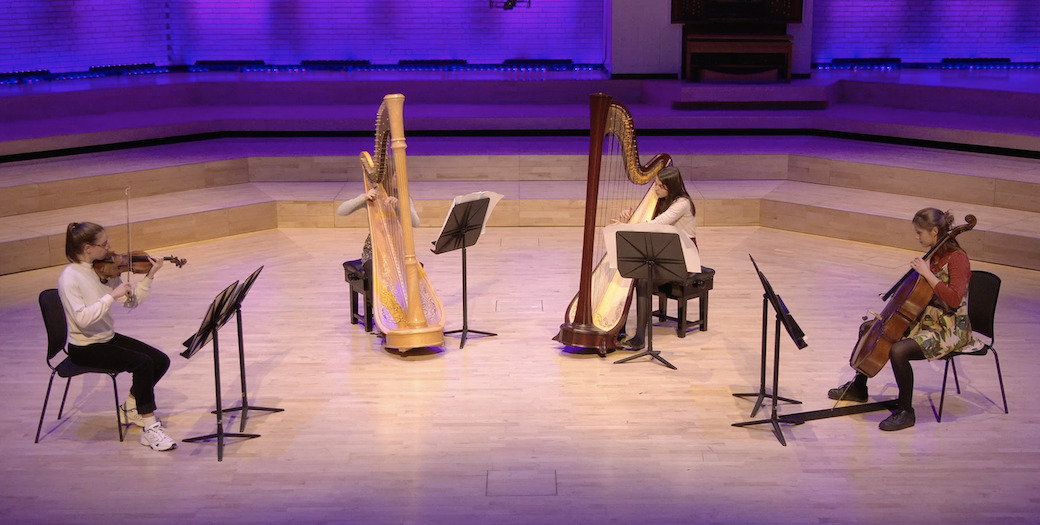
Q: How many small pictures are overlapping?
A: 0